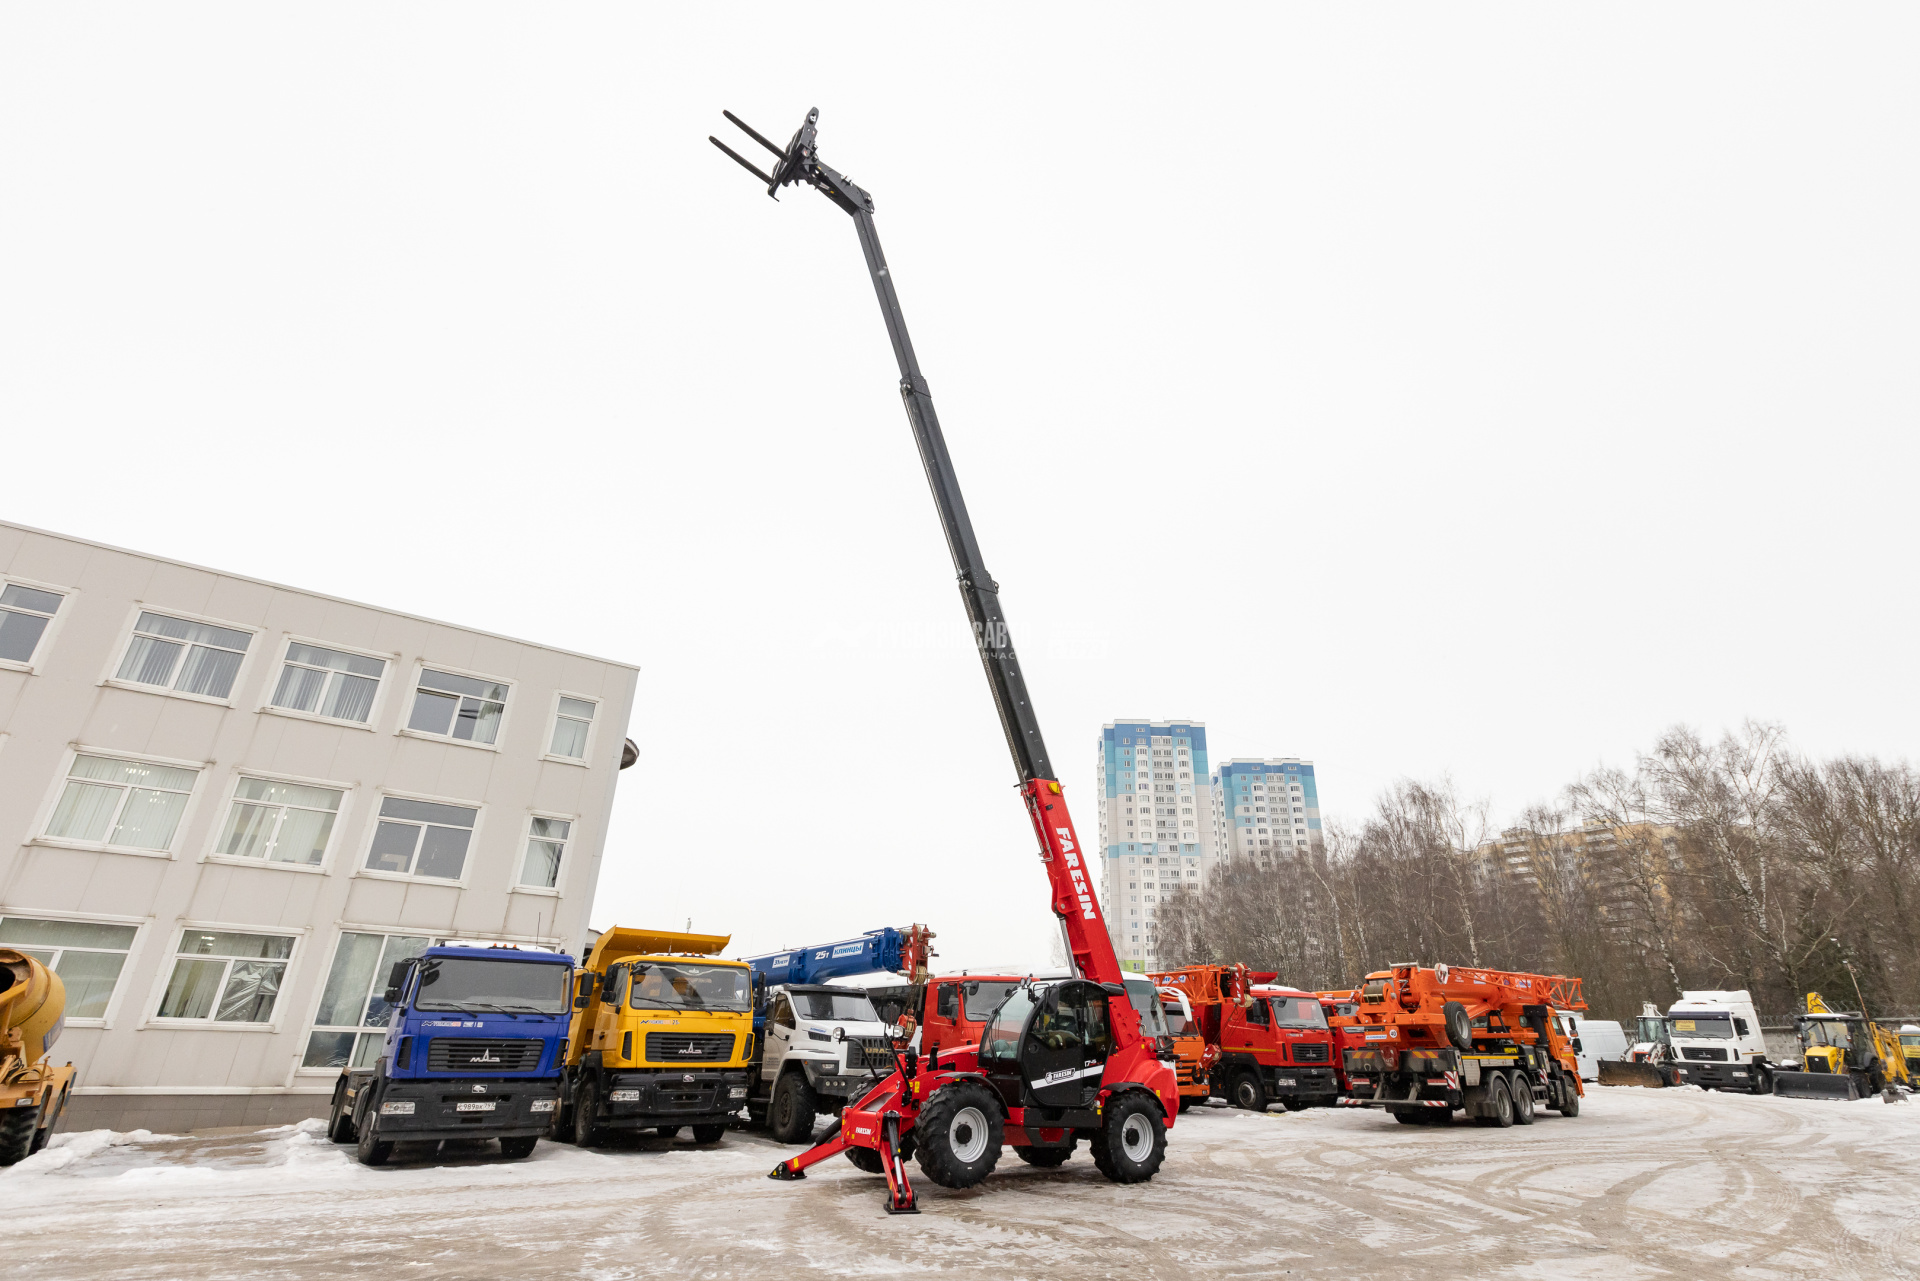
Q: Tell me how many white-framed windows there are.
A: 12